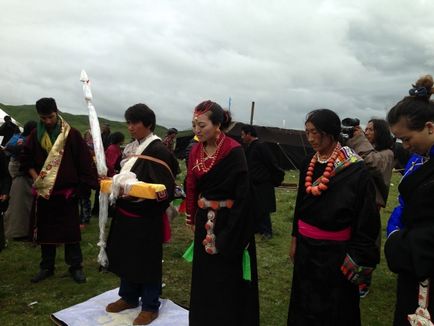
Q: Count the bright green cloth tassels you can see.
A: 2